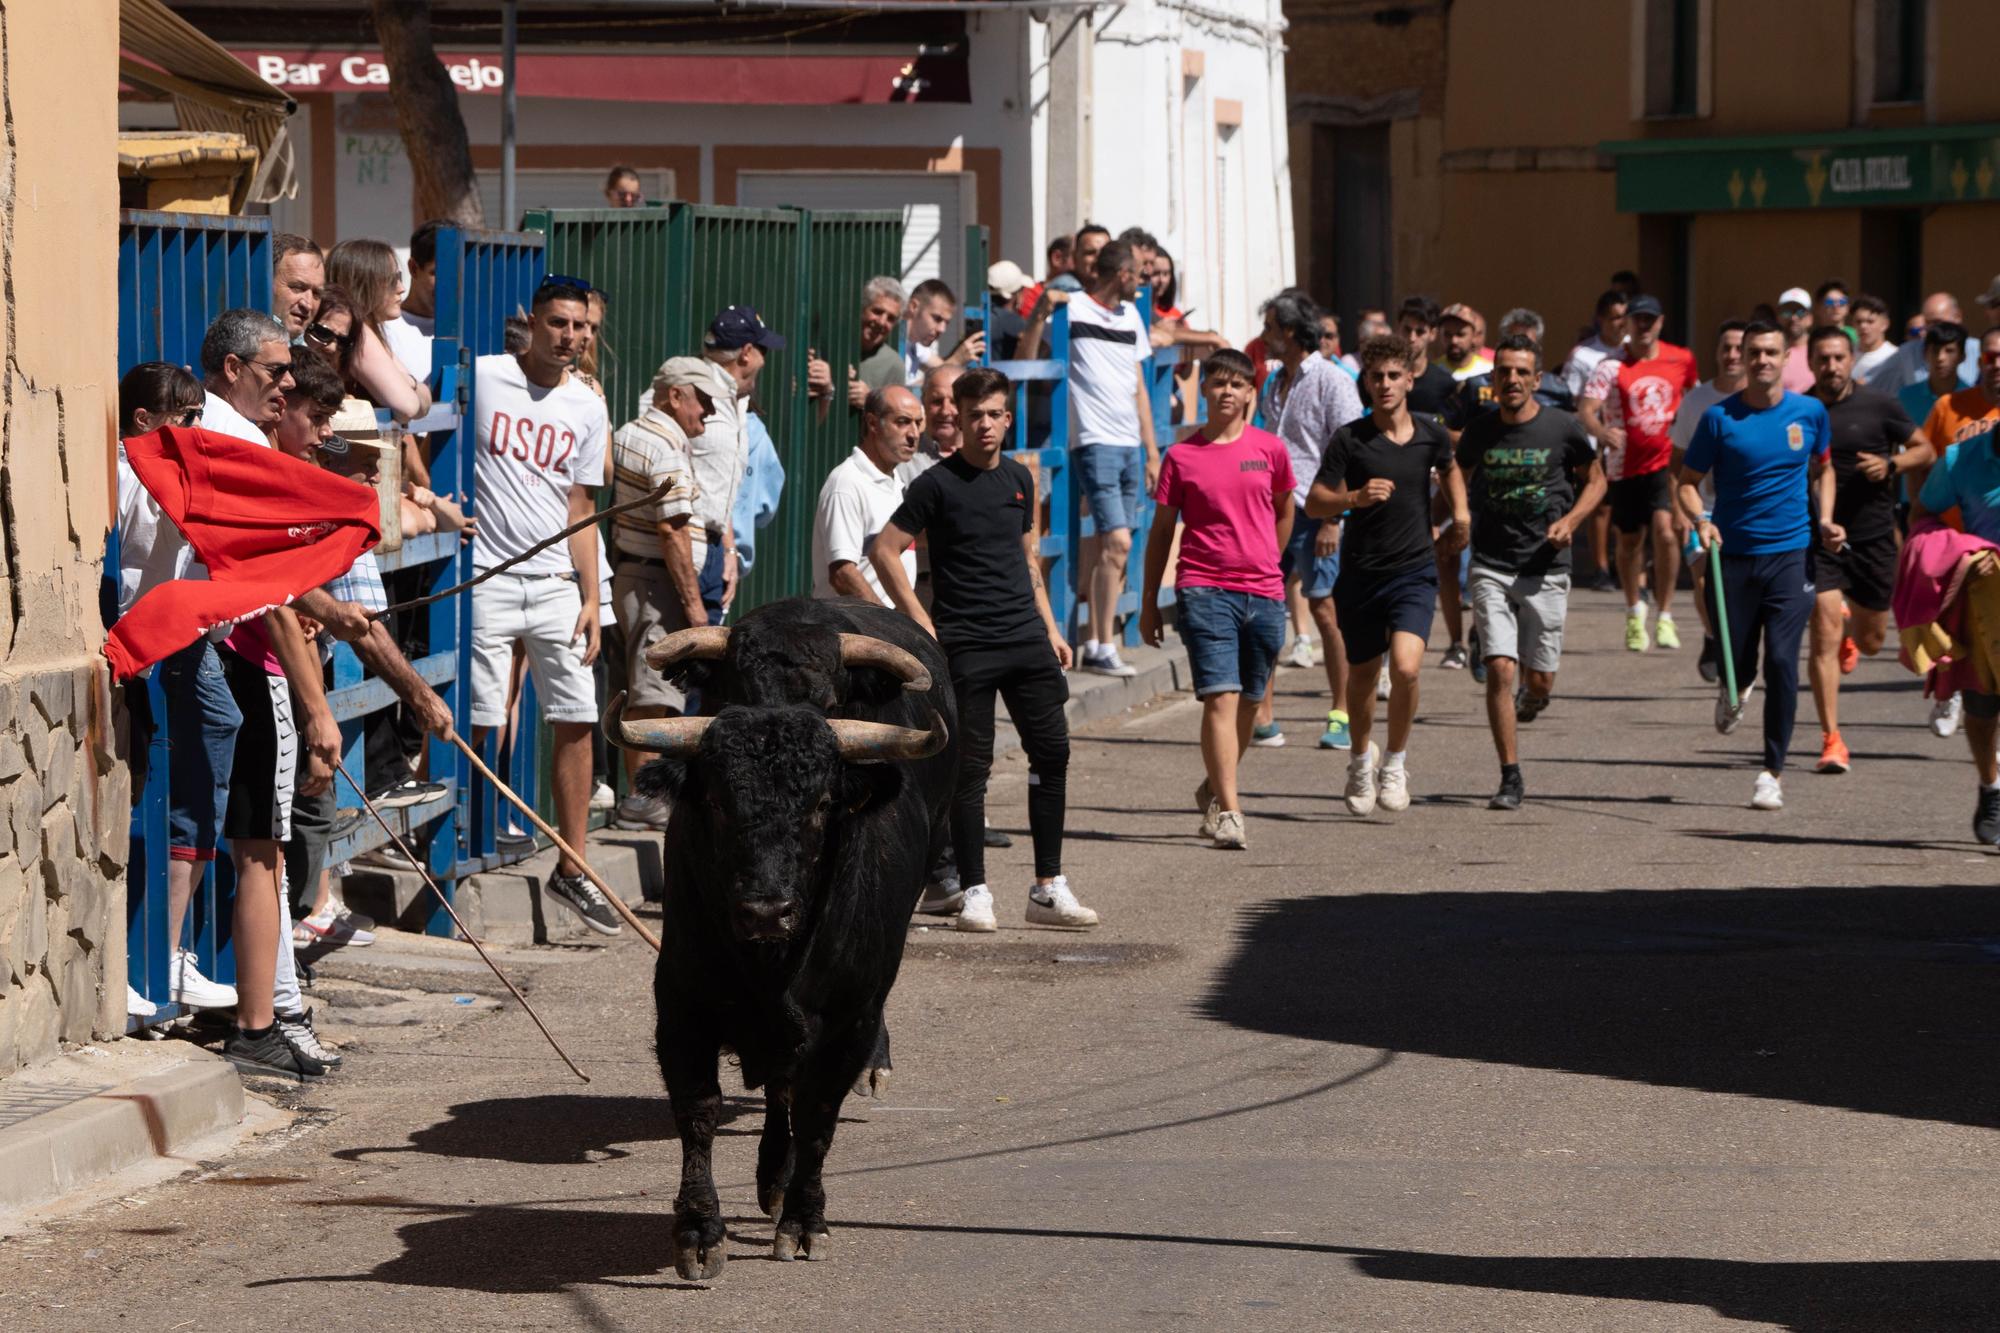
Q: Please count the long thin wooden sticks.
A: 3